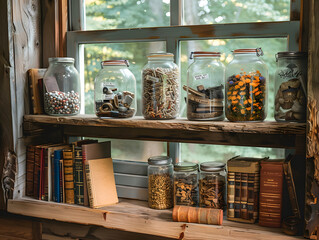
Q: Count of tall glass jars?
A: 6